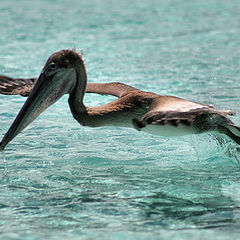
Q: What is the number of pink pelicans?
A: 0